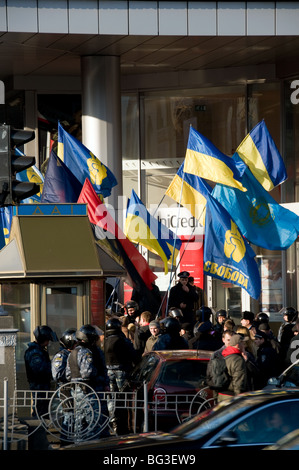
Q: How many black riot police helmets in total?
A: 11